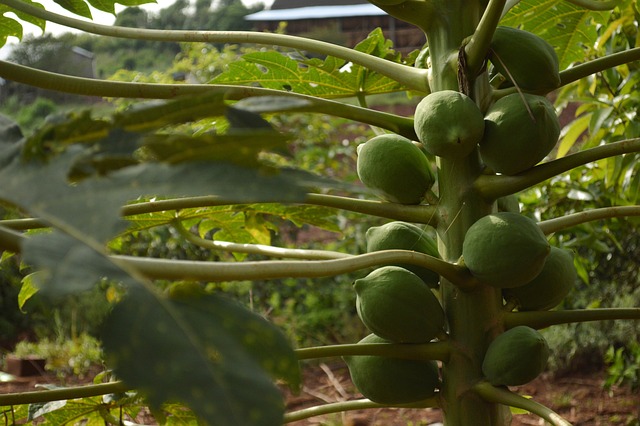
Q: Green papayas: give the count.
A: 10